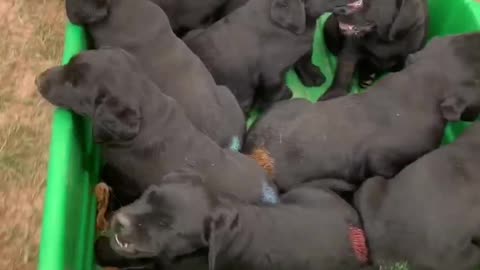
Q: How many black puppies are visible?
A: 8